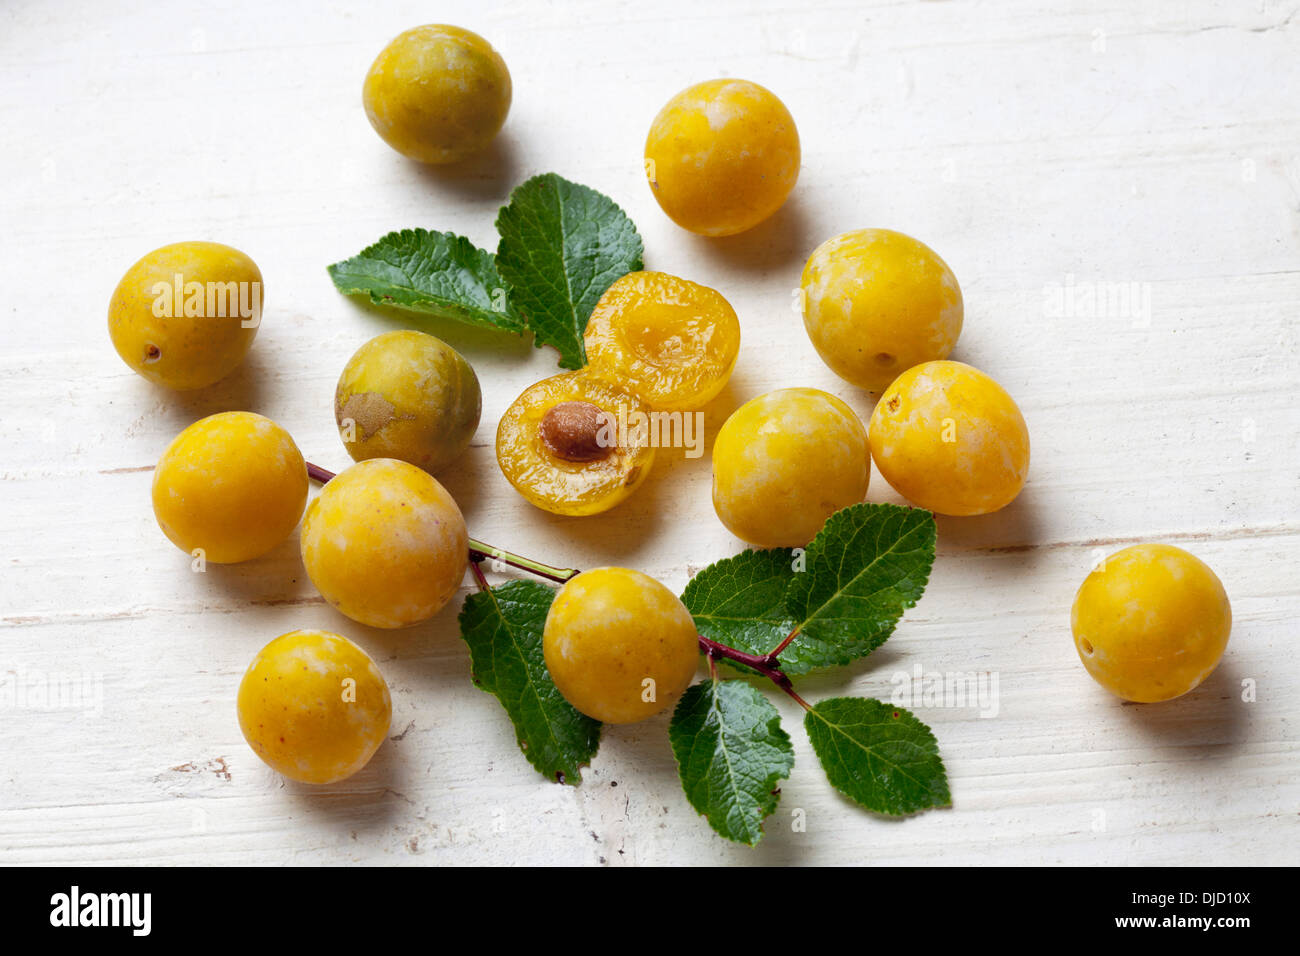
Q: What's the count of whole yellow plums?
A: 12